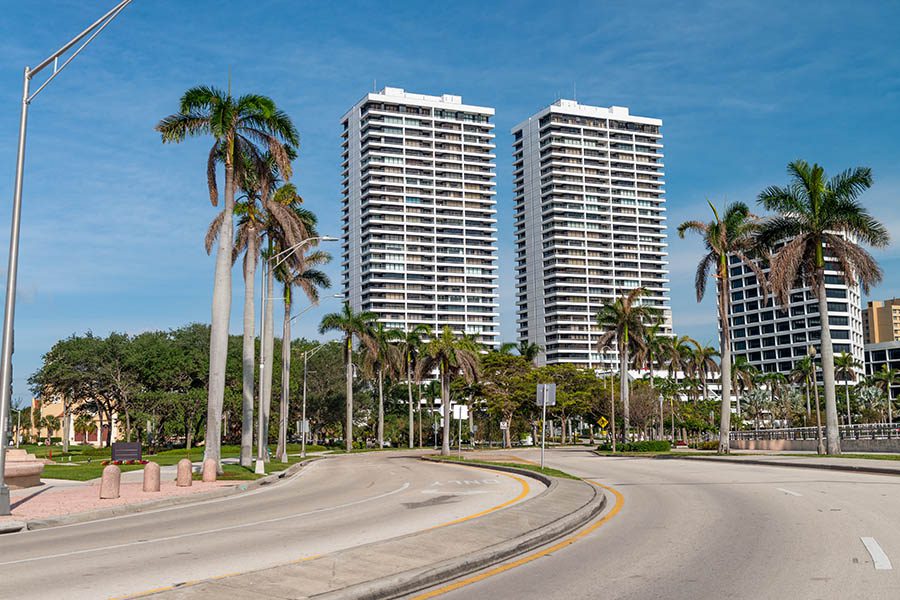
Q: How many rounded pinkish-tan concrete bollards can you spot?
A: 4